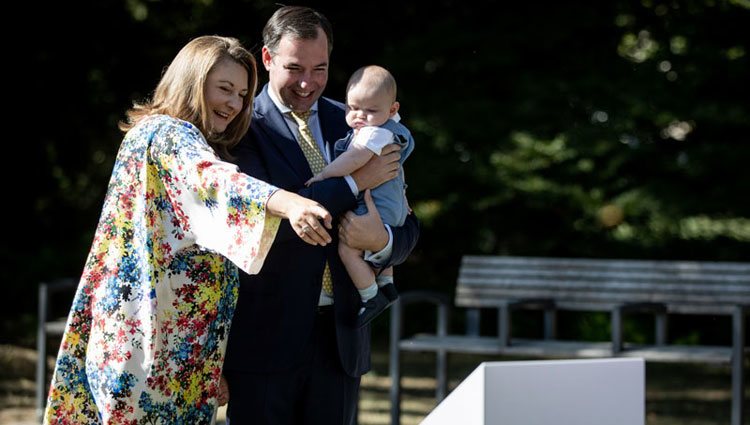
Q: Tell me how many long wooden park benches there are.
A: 1